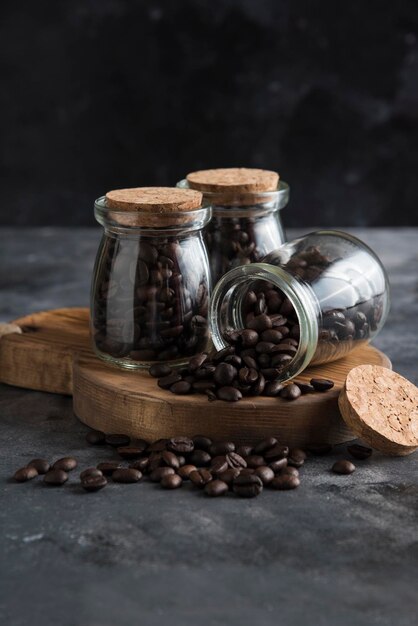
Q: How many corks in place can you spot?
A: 2